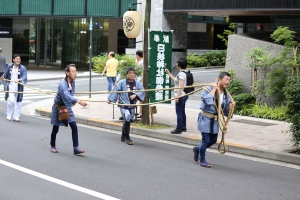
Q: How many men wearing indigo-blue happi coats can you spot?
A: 4